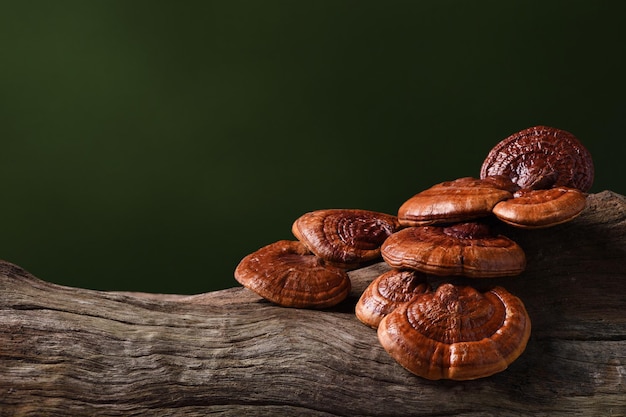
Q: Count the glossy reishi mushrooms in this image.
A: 8